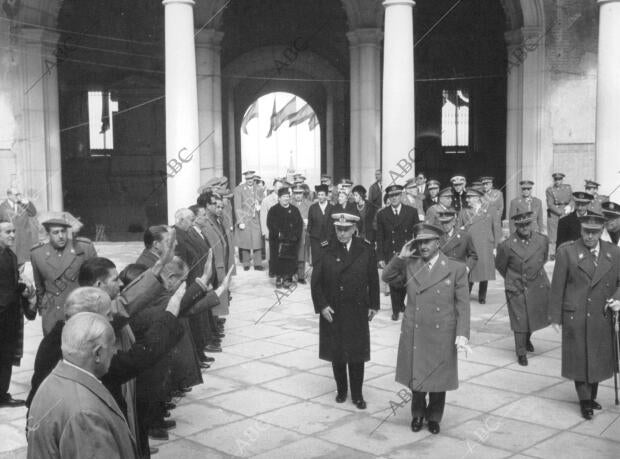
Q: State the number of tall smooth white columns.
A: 3